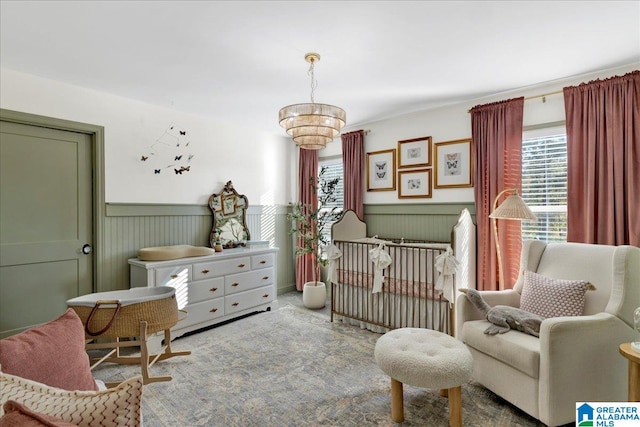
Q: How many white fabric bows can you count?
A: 3